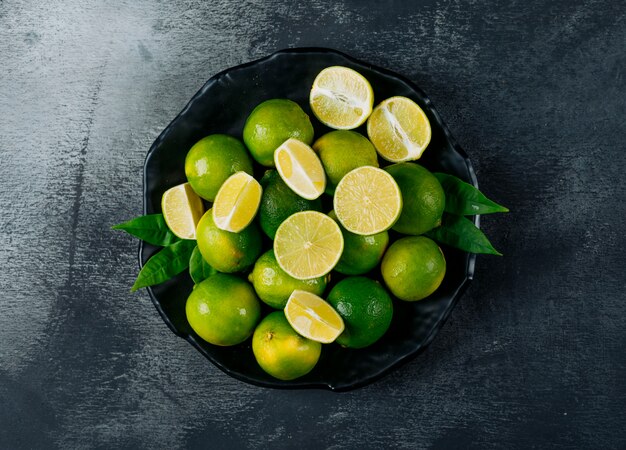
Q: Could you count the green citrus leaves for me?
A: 5